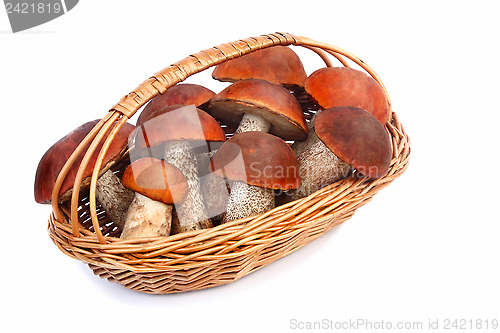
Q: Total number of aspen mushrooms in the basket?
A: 9